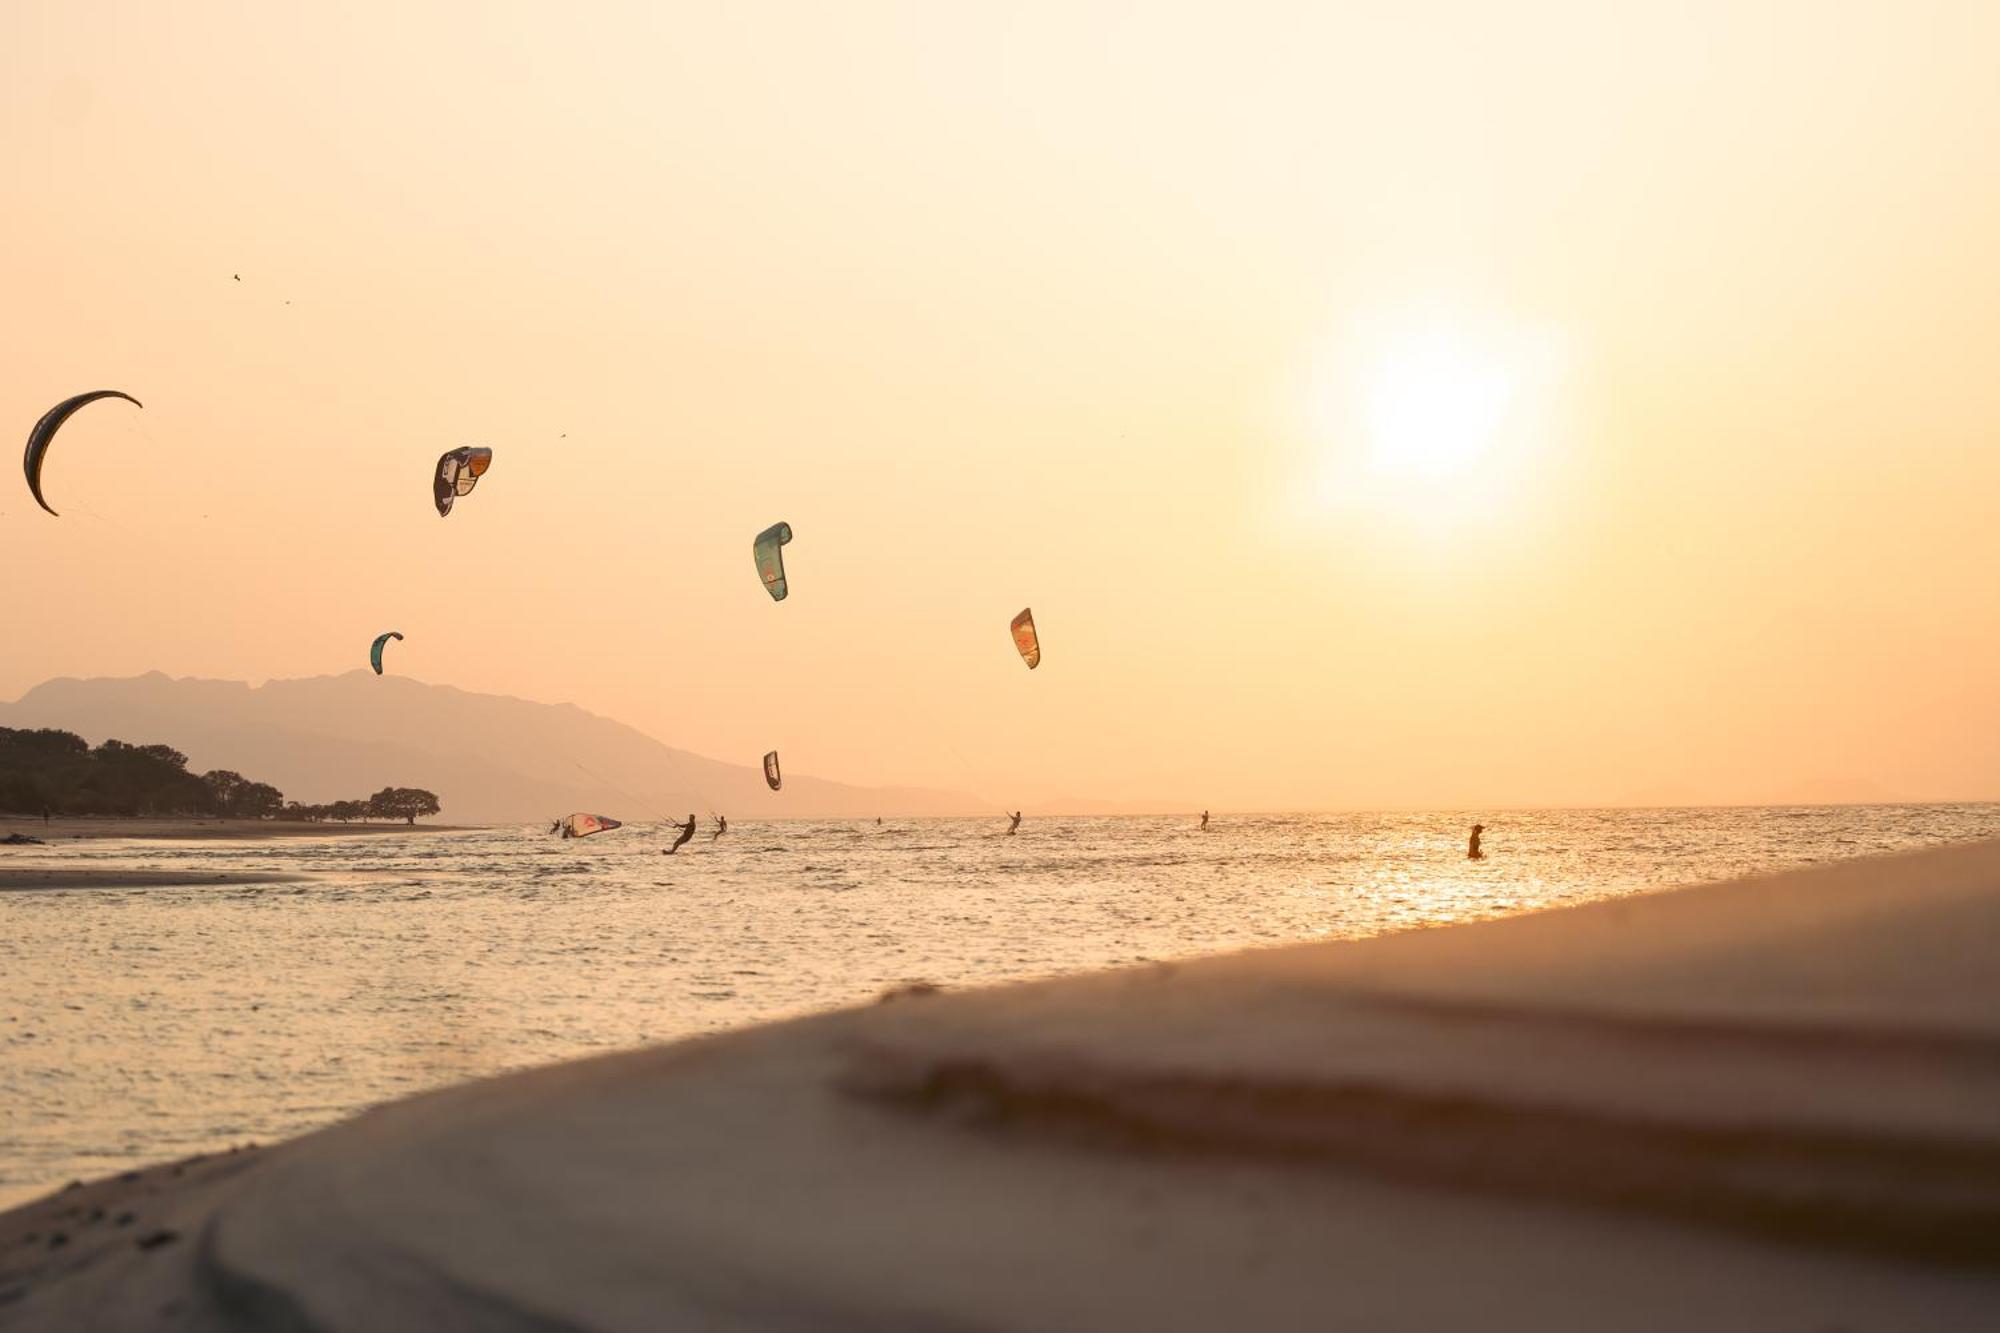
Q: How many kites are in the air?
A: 6